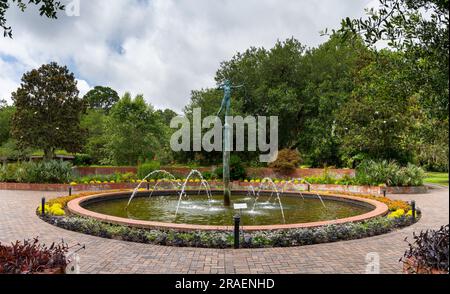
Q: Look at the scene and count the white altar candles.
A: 0